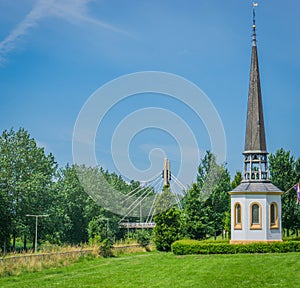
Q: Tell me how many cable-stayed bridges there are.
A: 1